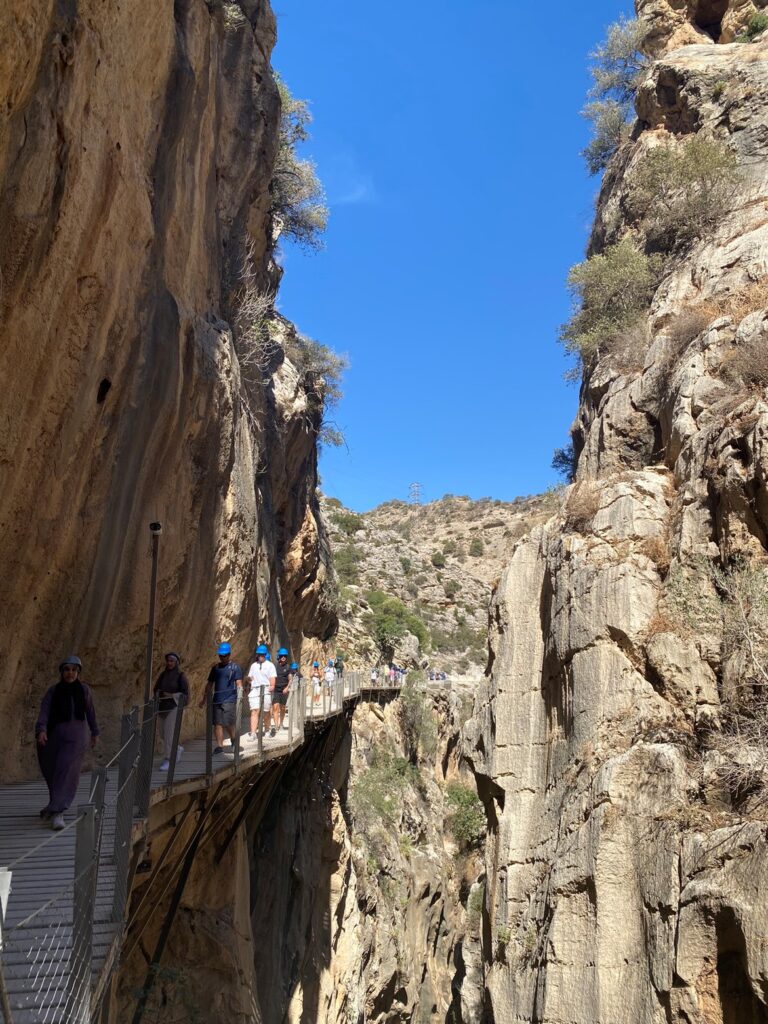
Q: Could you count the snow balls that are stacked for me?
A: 0